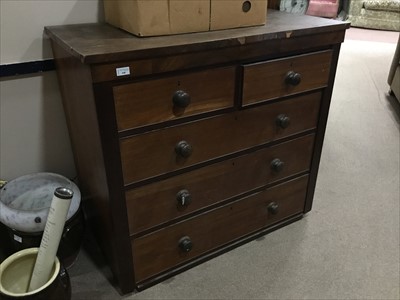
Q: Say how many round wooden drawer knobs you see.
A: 8